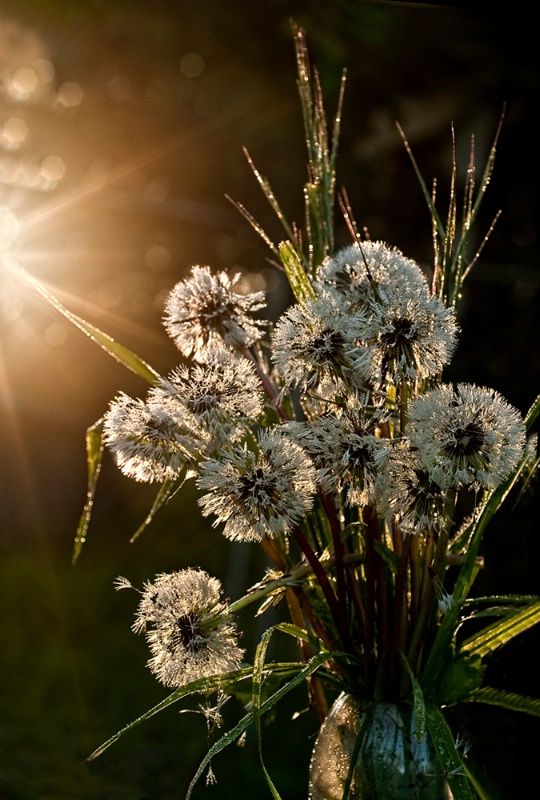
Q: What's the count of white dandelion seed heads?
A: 11